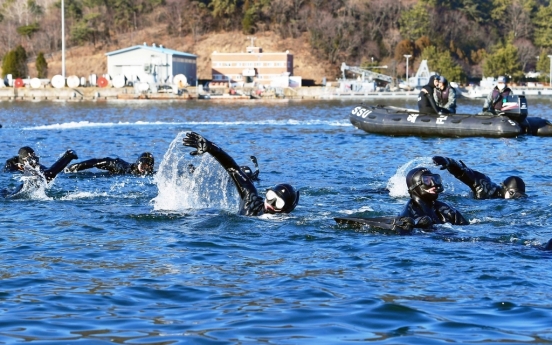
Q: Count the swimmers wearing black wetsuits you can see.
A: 6